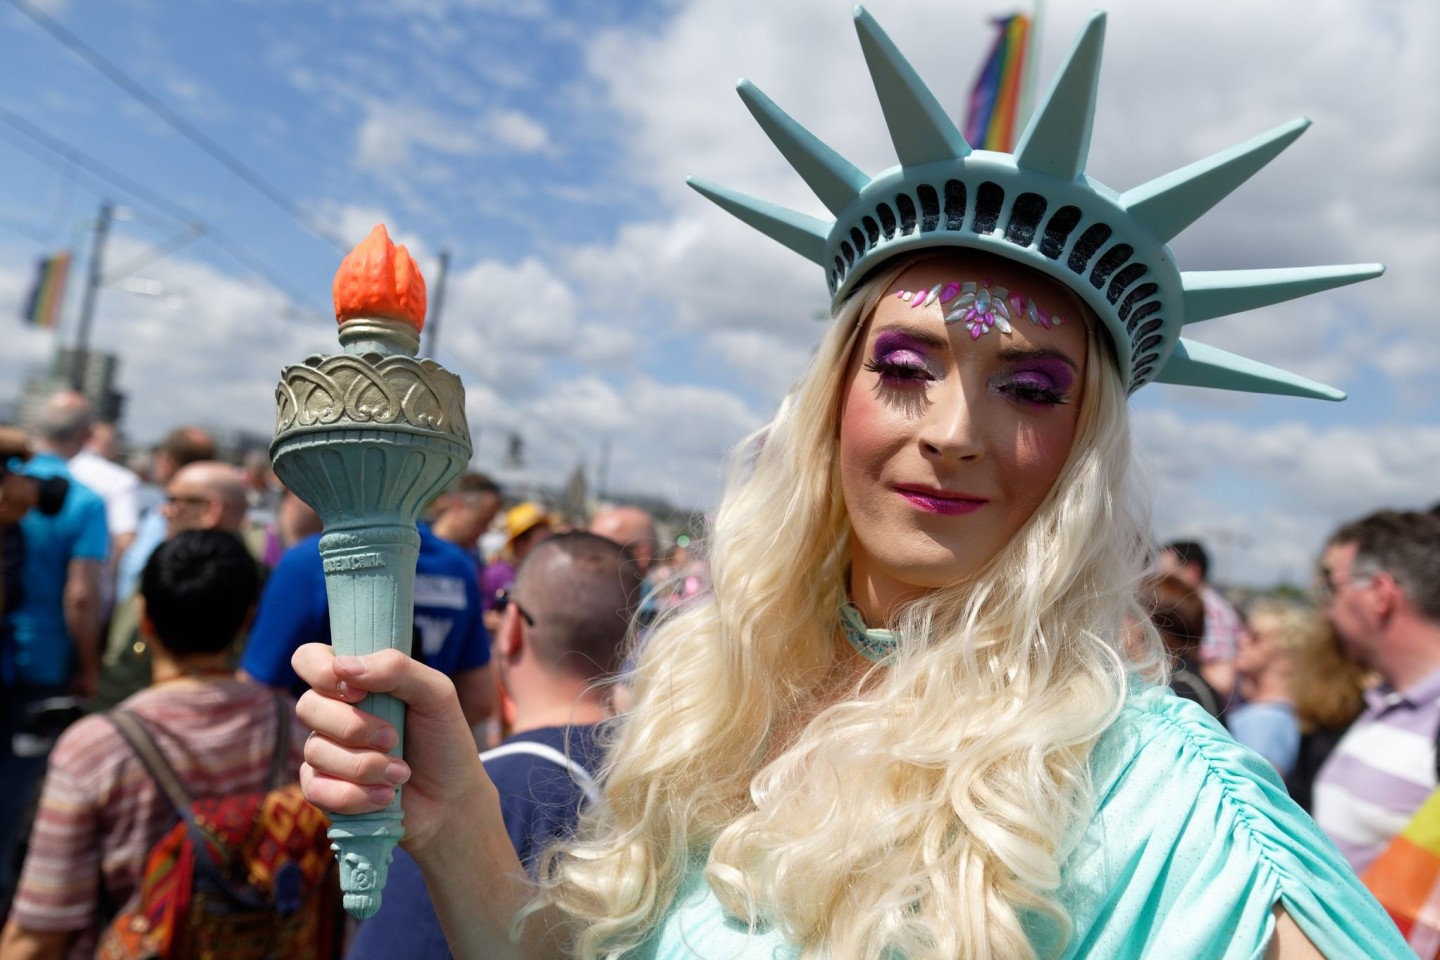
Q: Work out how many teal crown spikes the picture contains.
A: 7